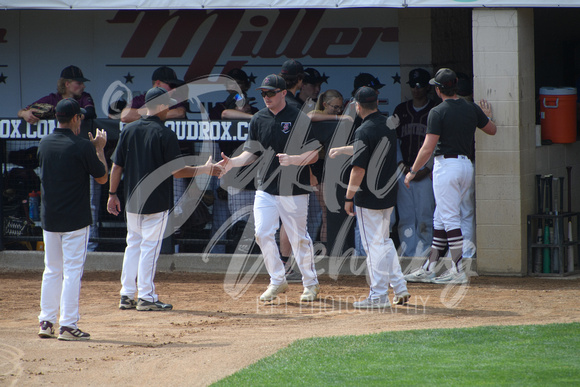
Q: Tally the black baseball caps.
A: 12